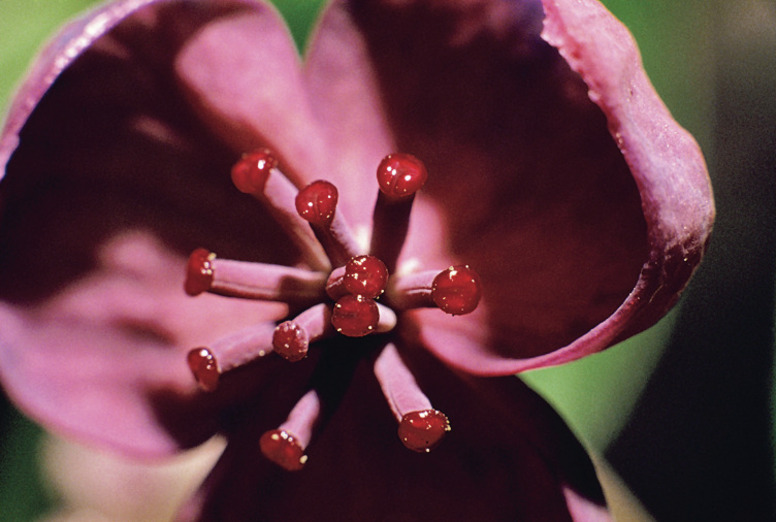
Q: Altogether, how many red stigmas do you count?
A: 11